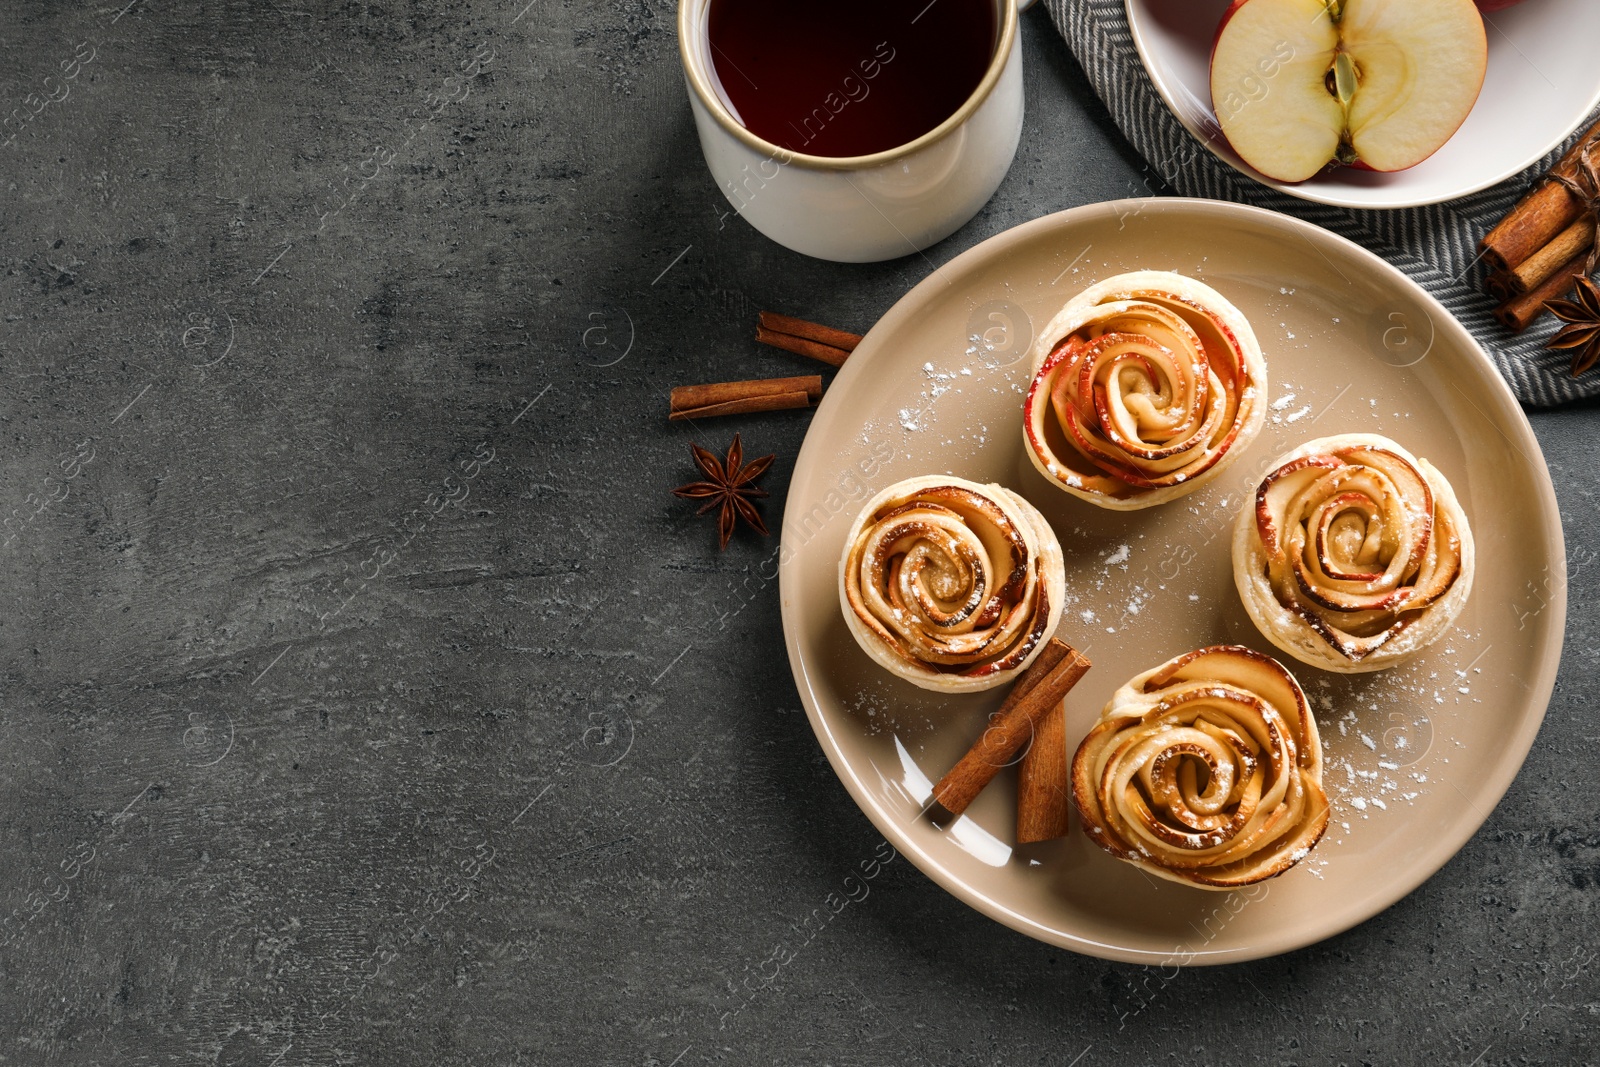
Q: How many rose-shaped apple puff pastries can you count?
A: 4